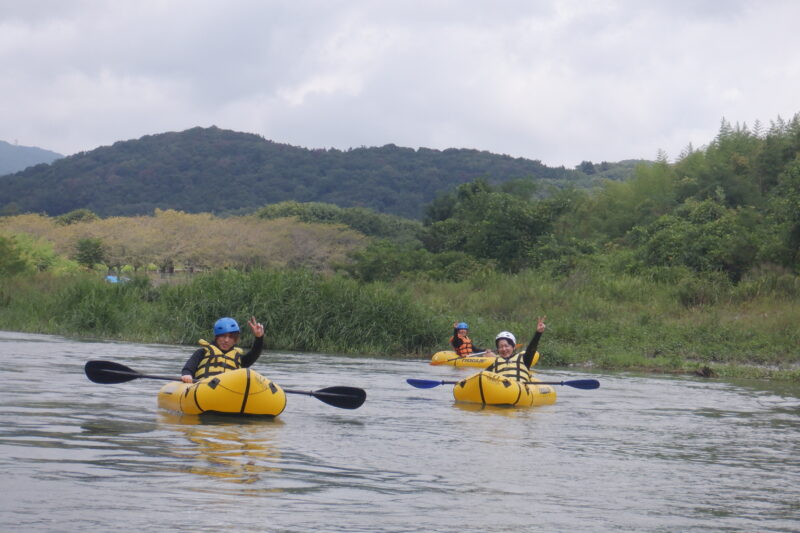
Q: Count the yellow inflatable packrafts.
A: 3